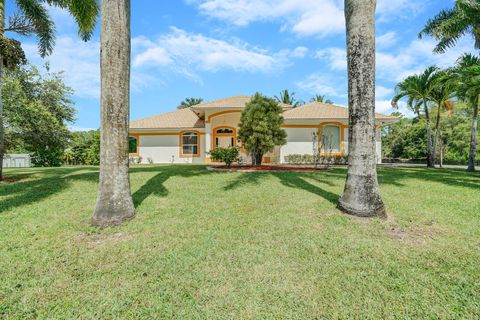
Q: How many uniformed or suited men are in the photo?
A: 0